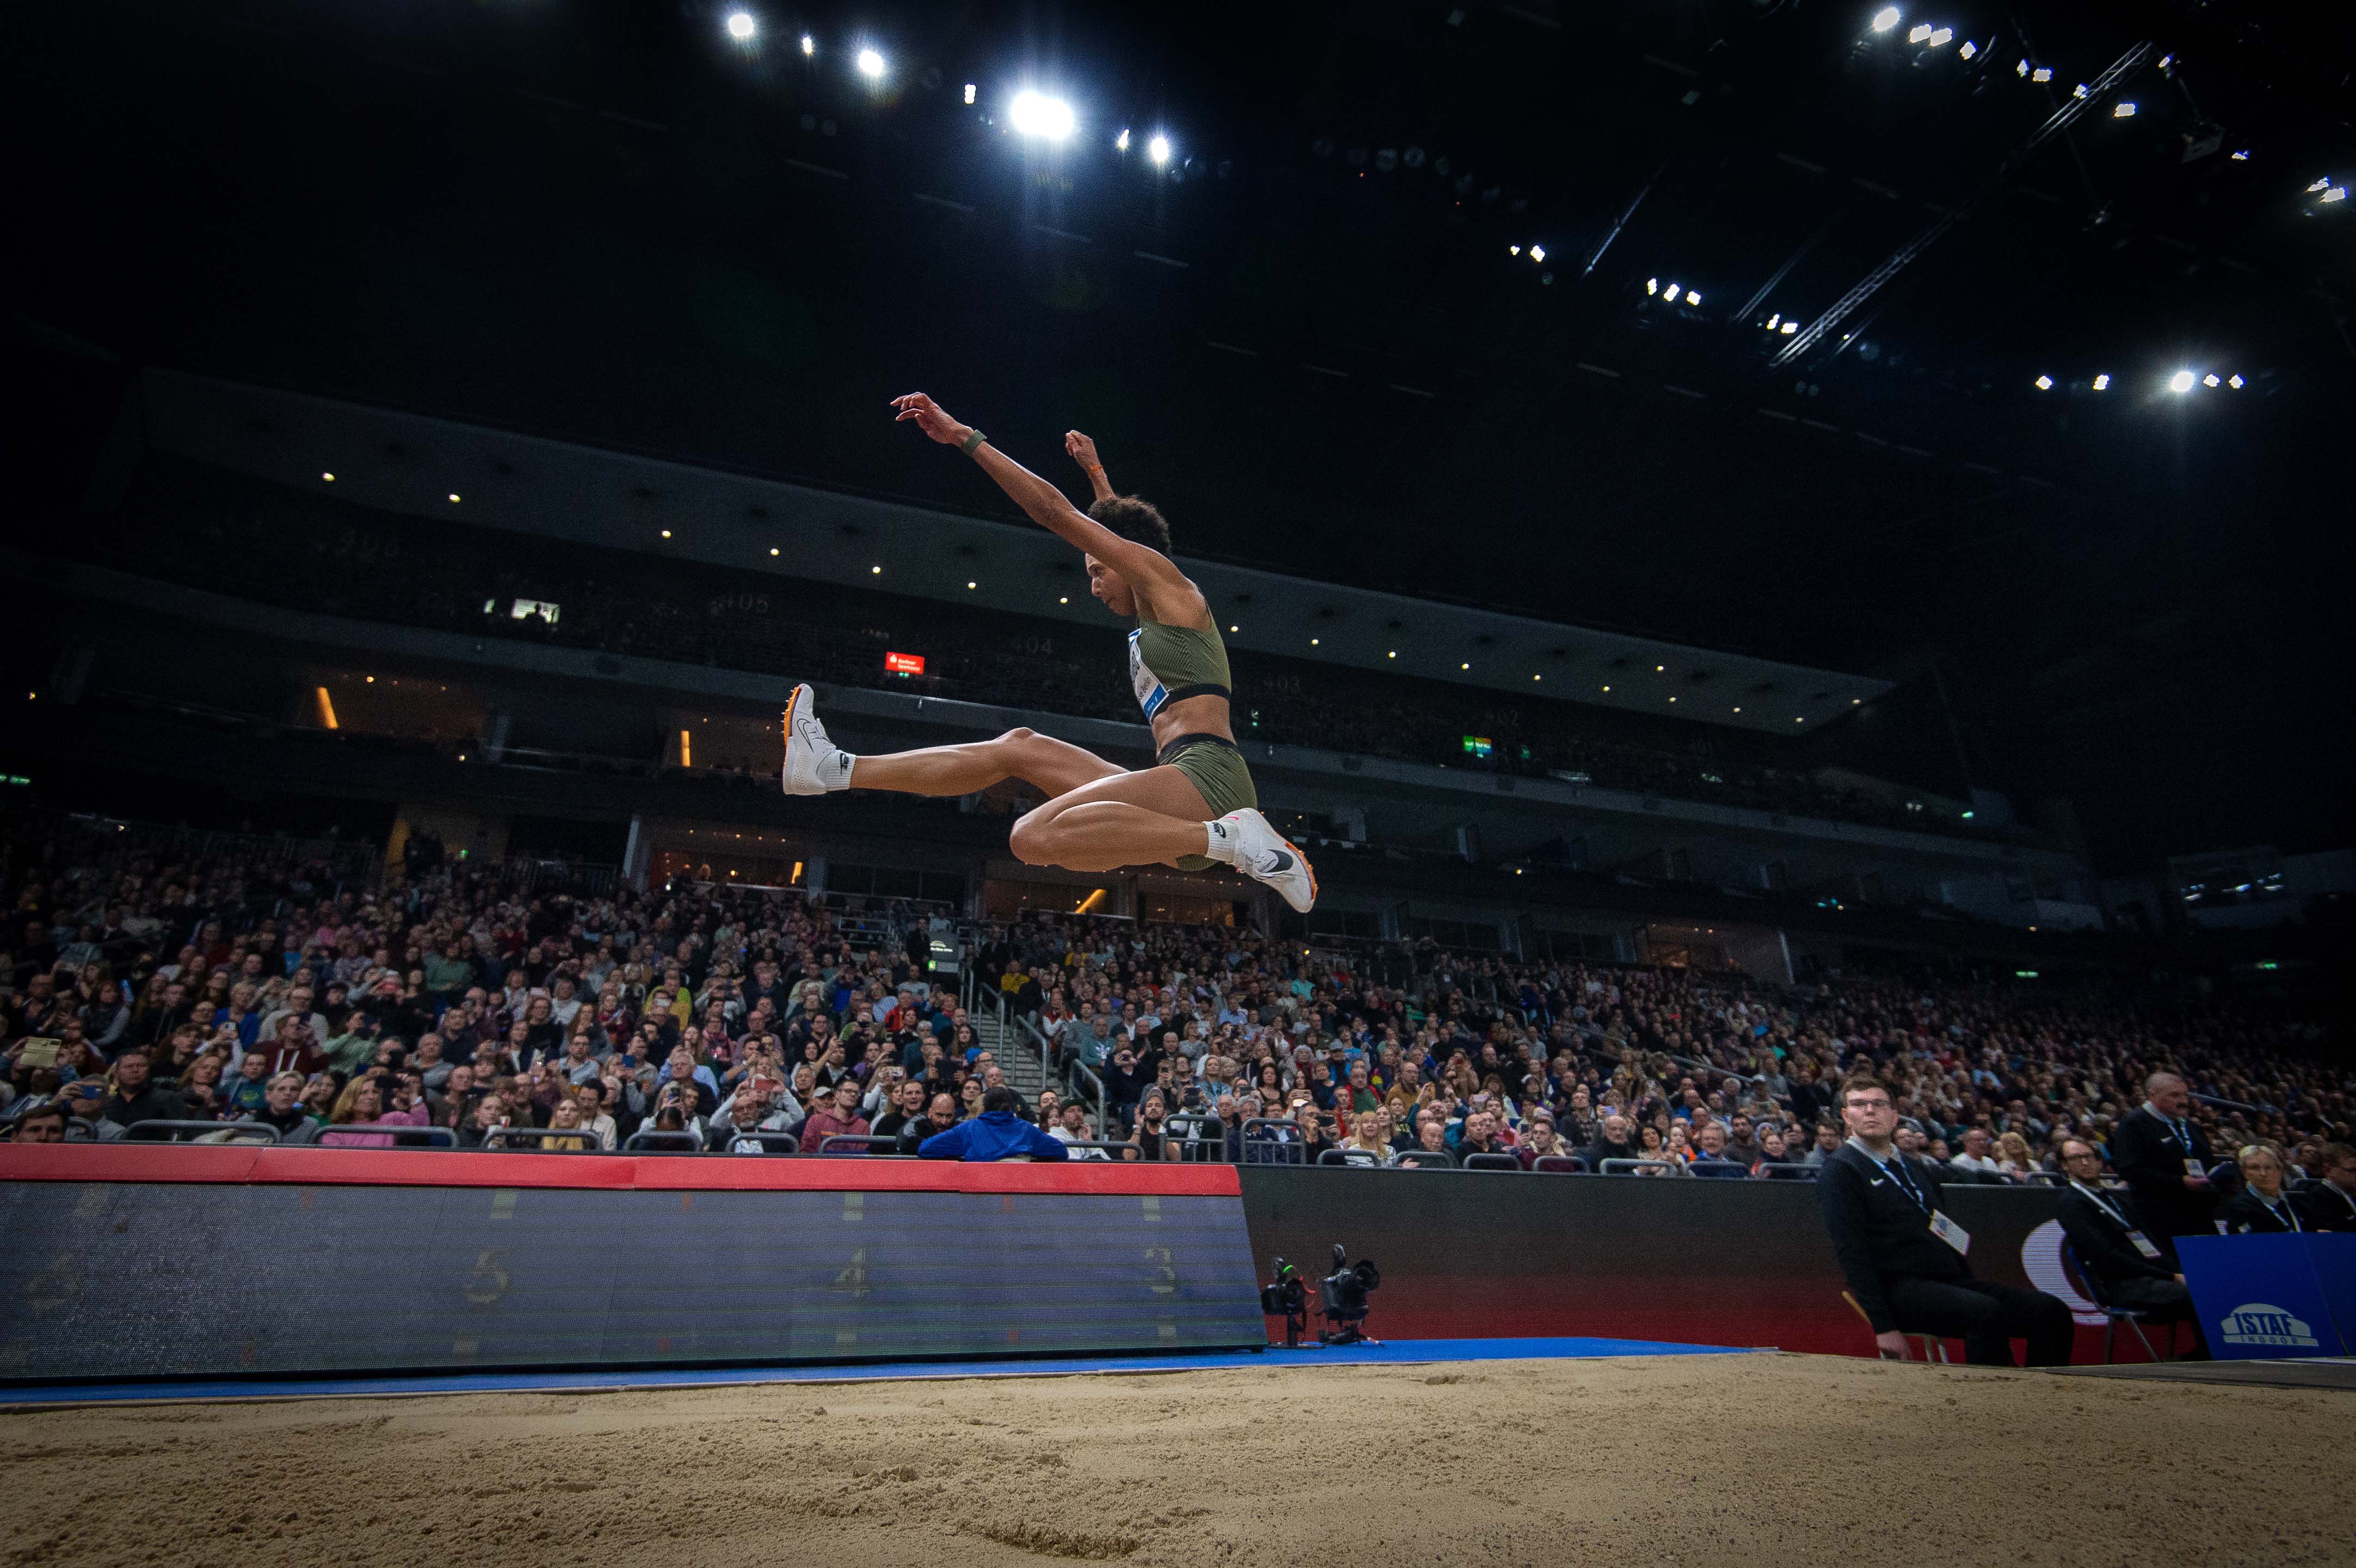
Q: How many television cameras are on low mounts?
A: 2